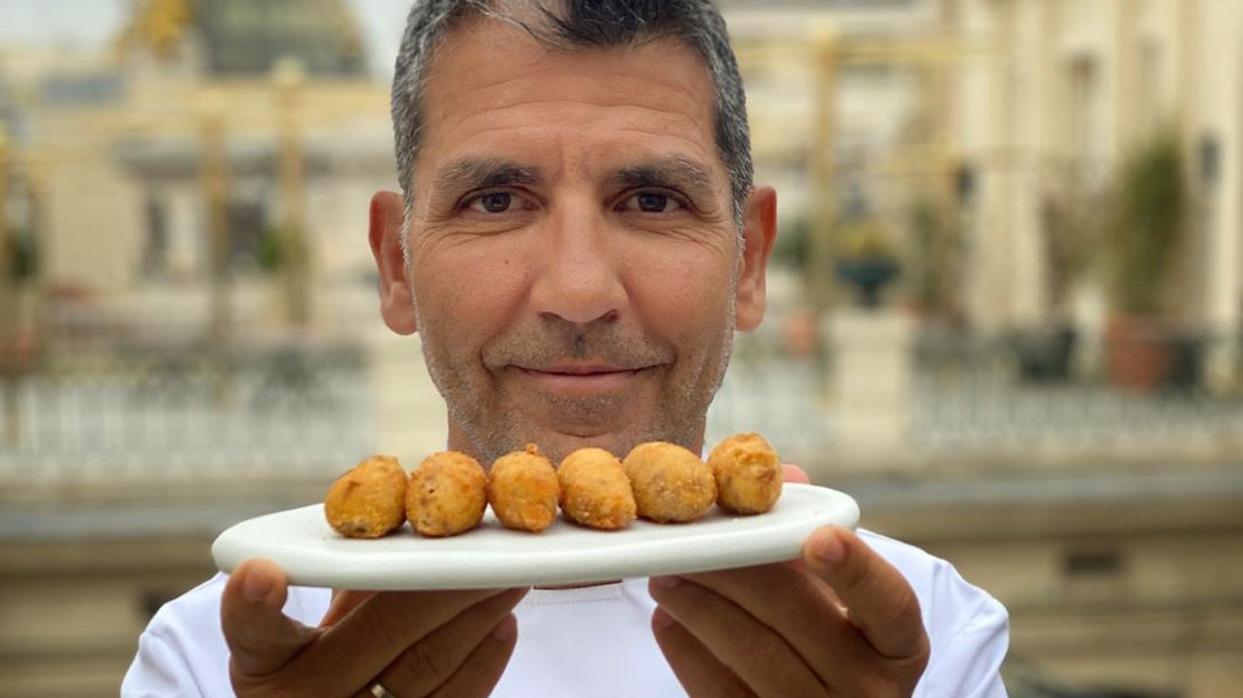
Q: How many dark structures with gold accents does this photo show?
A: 1